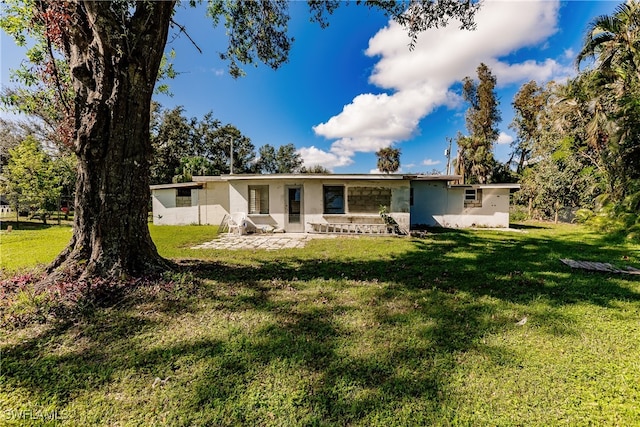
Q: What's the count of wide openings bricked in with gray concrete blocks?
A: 1